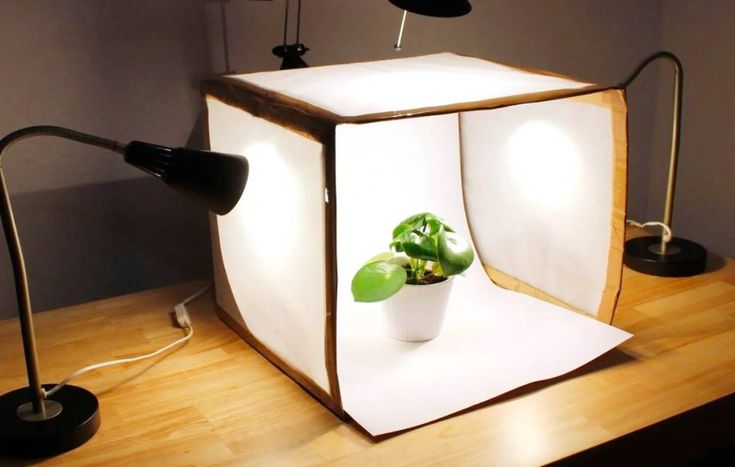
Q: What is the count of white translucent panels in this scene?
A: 3